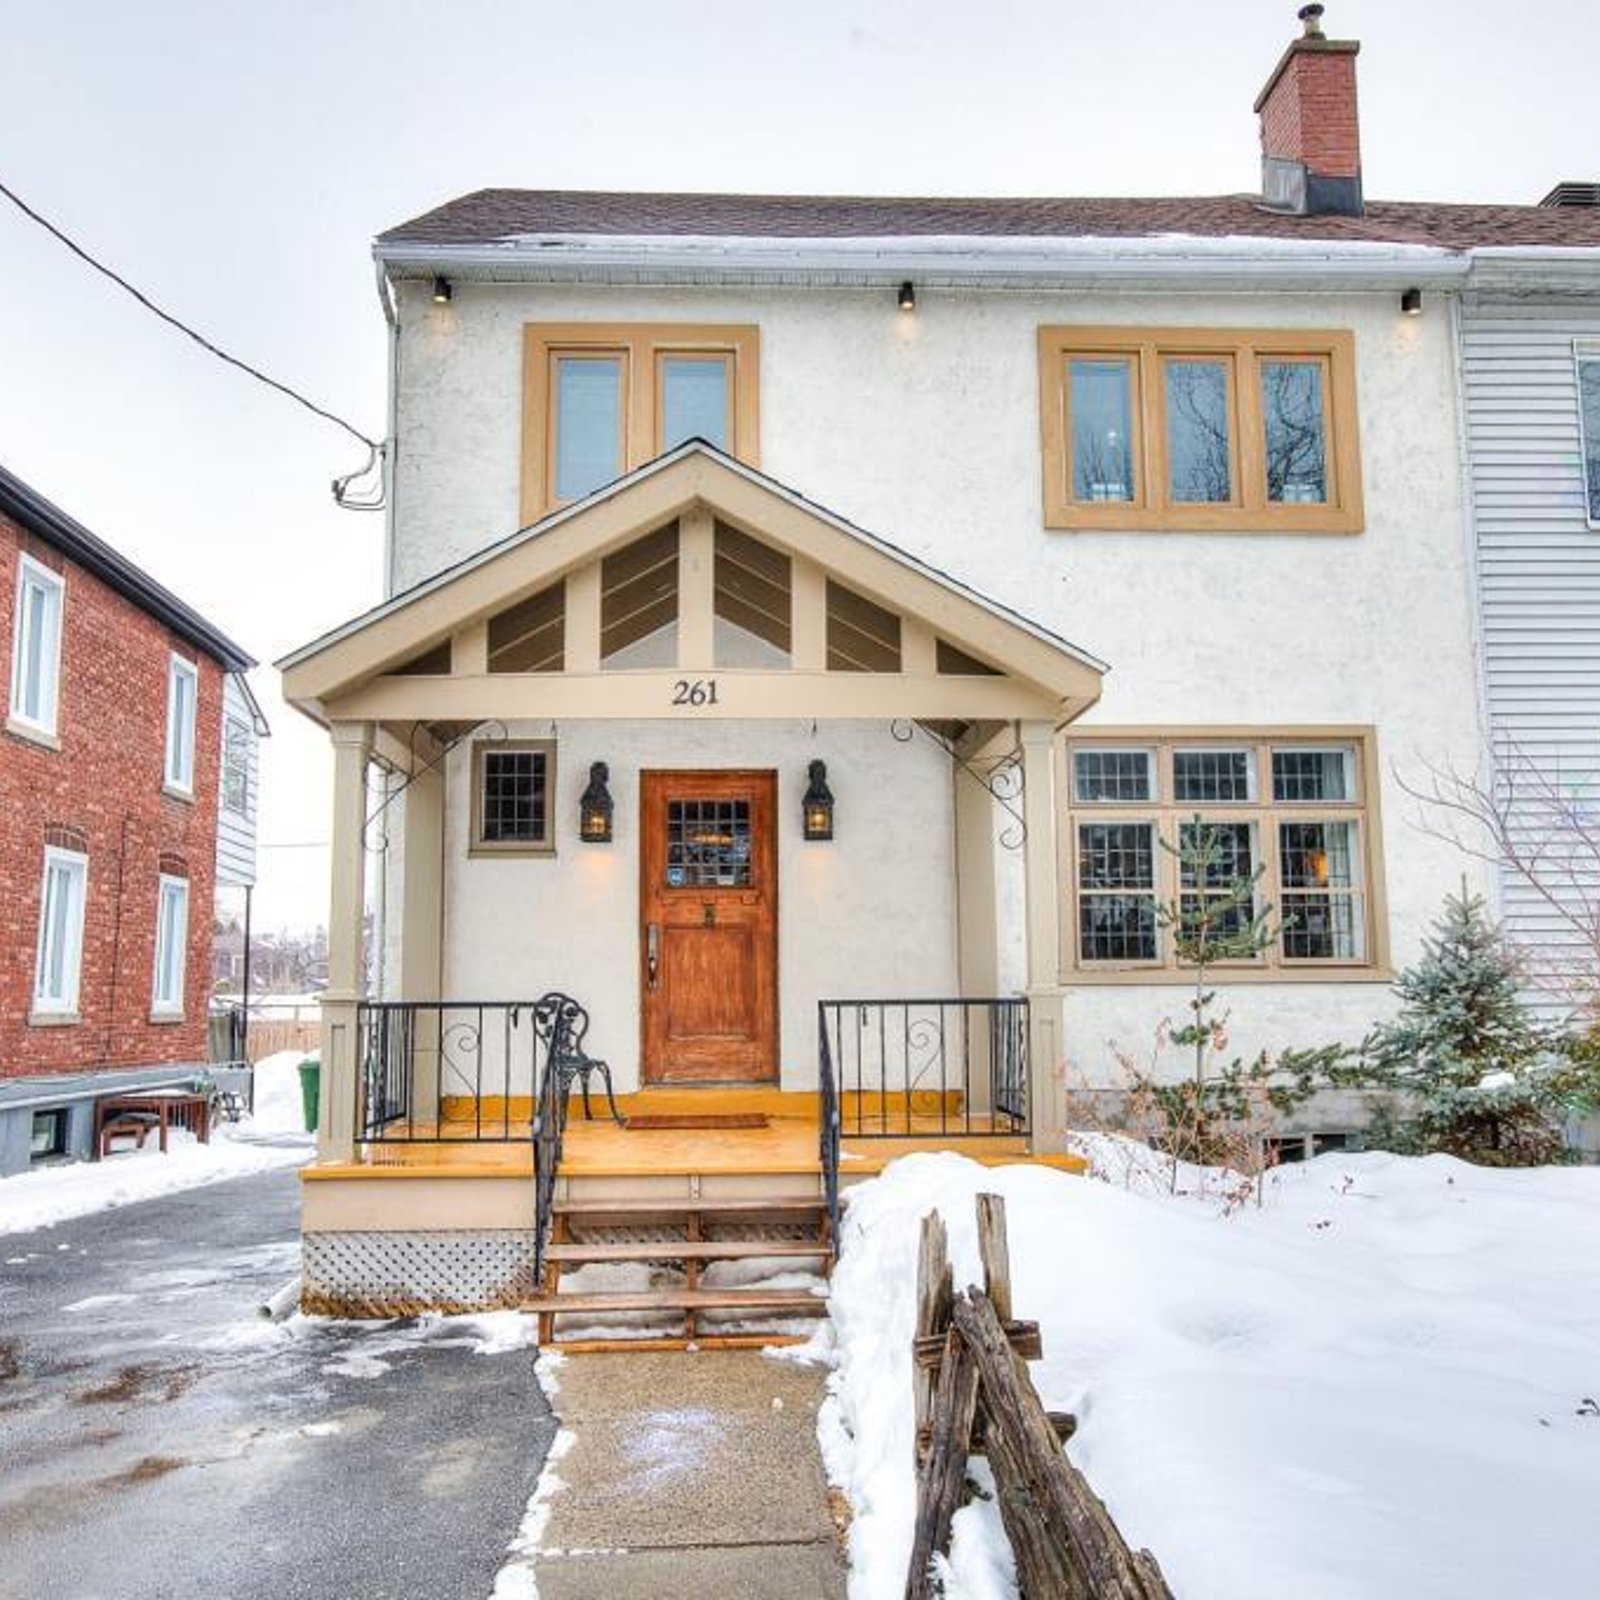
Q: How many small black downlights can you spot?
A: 3